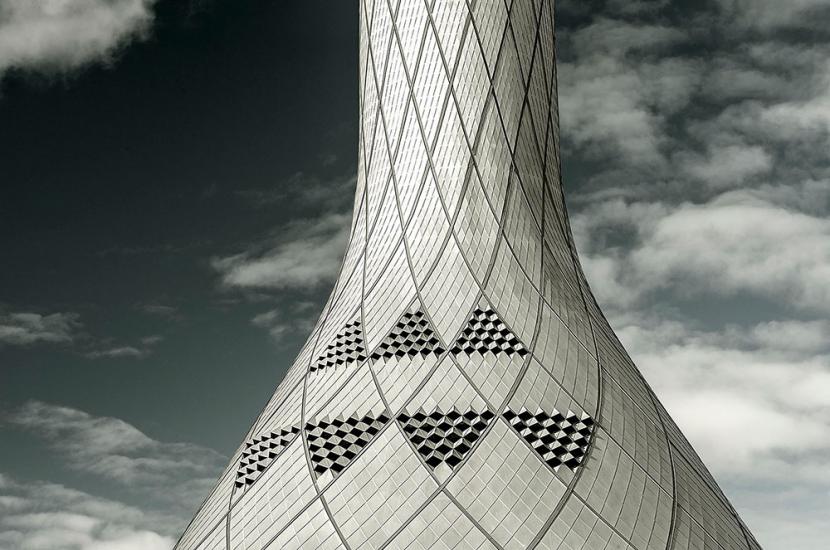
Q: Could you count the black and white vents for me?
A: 7